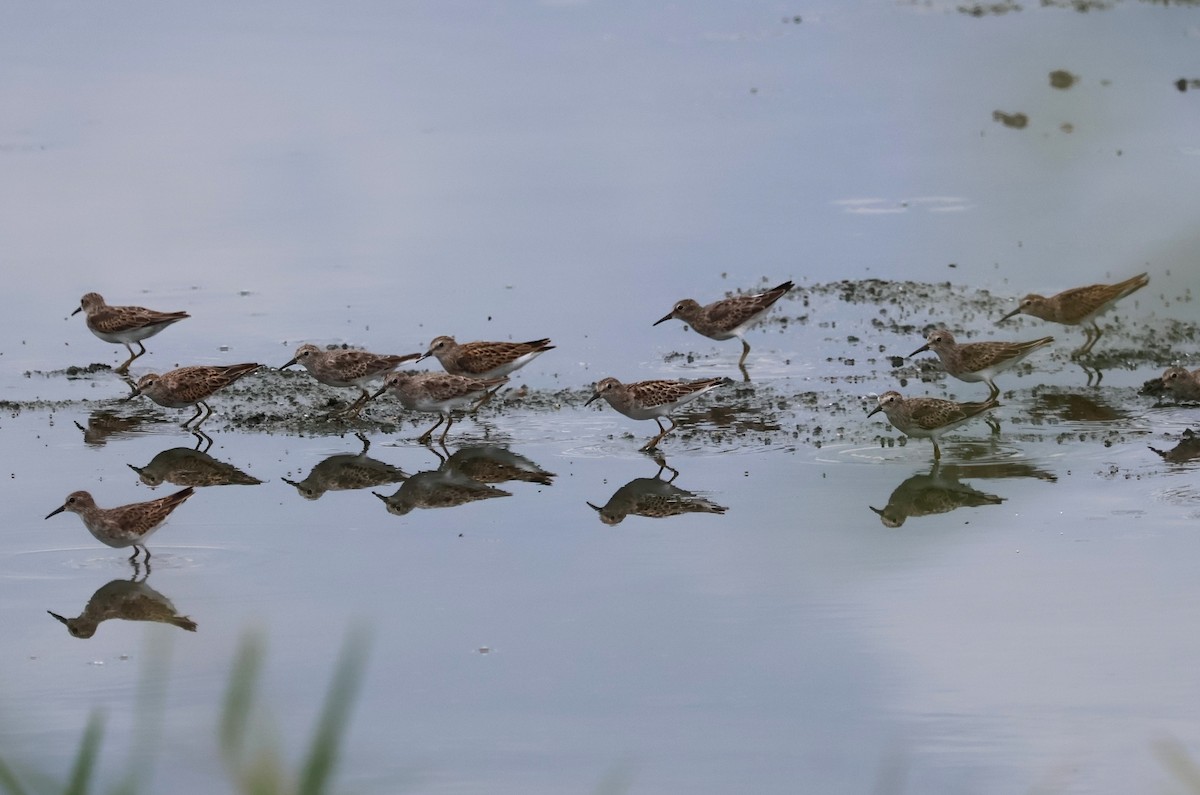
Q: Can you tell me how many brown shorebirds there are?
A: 12